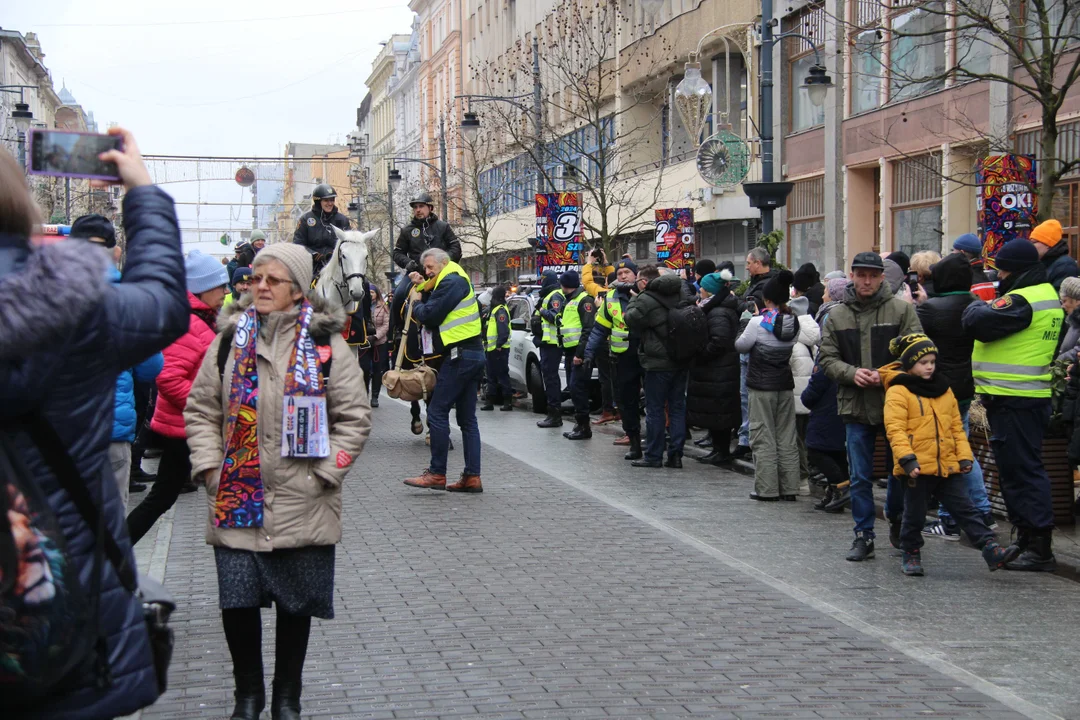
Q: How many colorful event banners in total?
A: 3